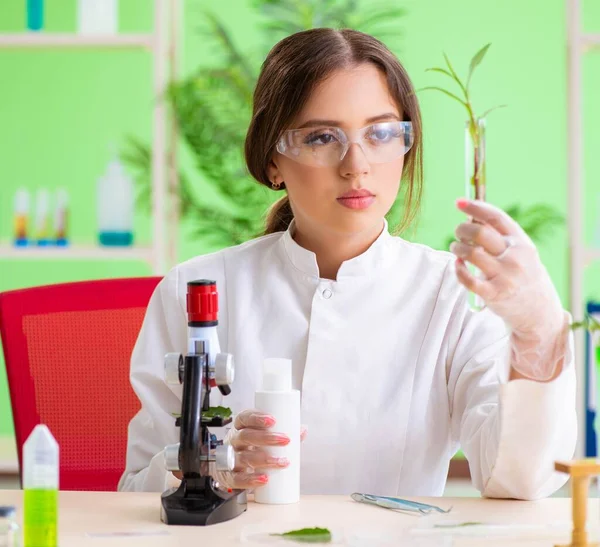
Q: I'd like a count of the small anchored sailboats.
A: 0